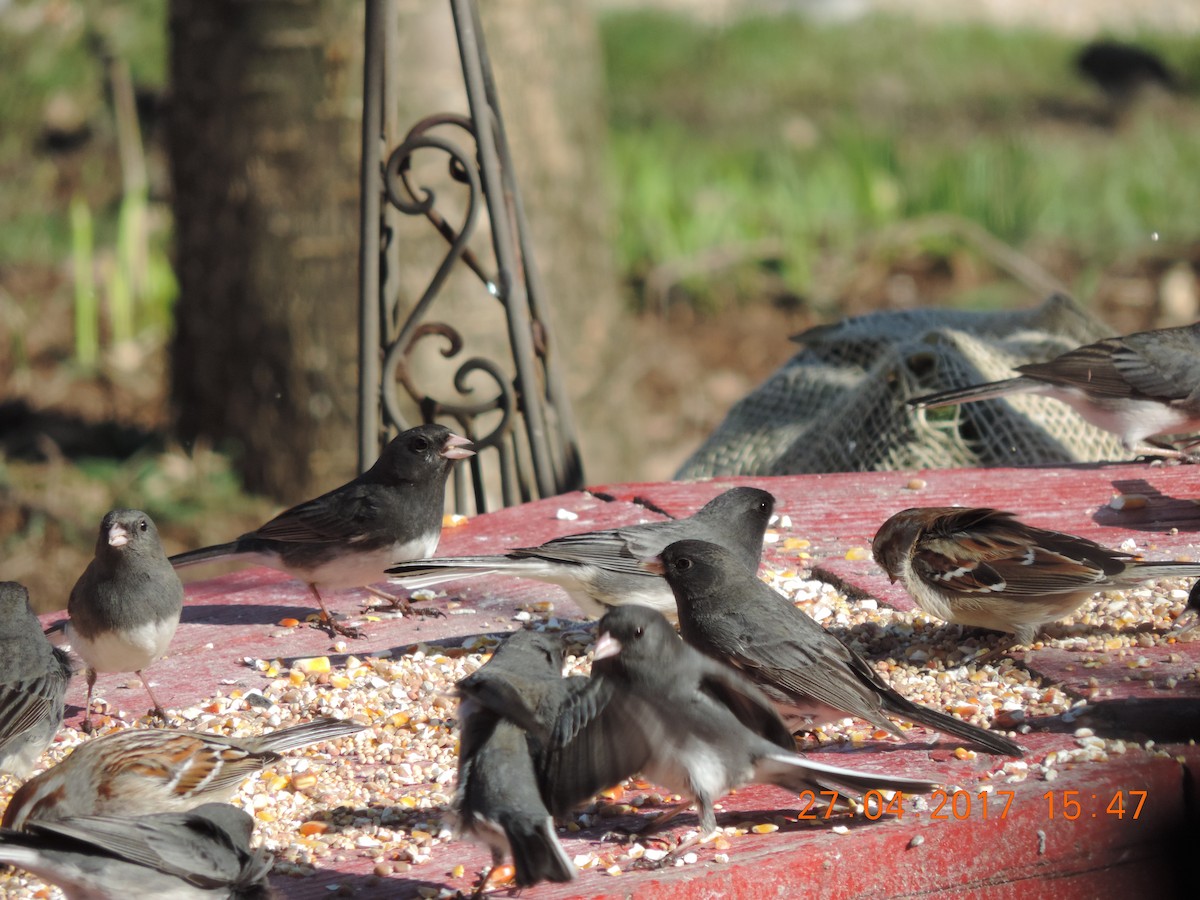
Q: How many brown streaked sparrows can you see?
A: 2